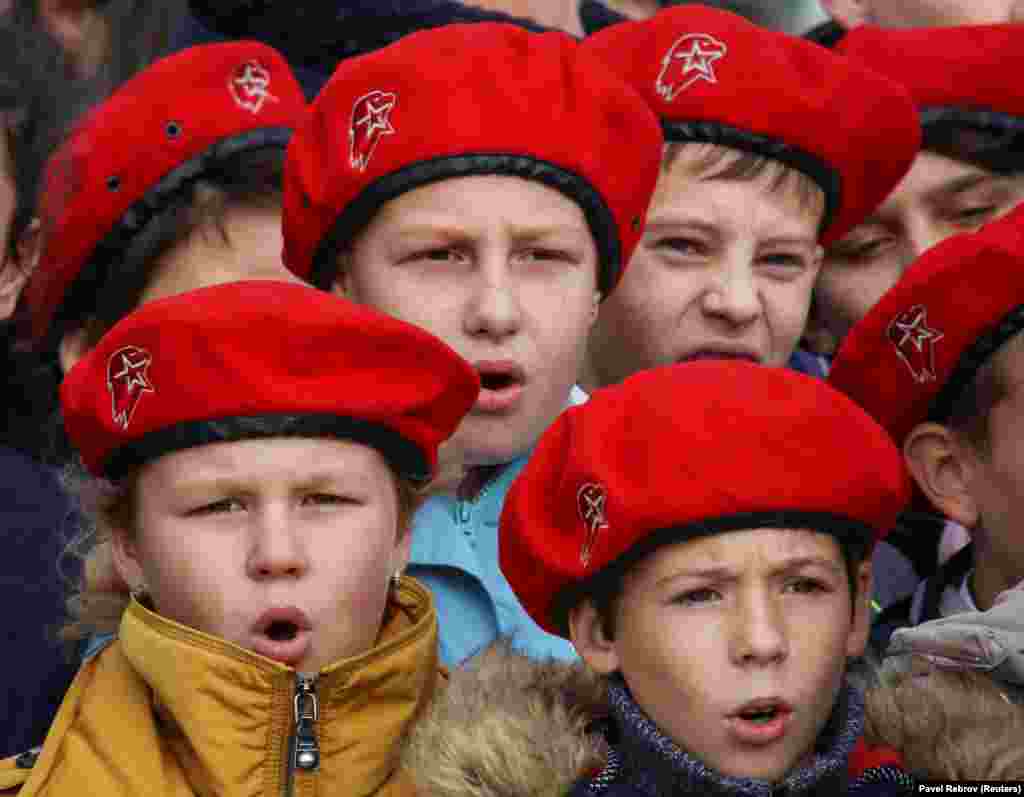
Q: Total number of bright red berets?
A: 7